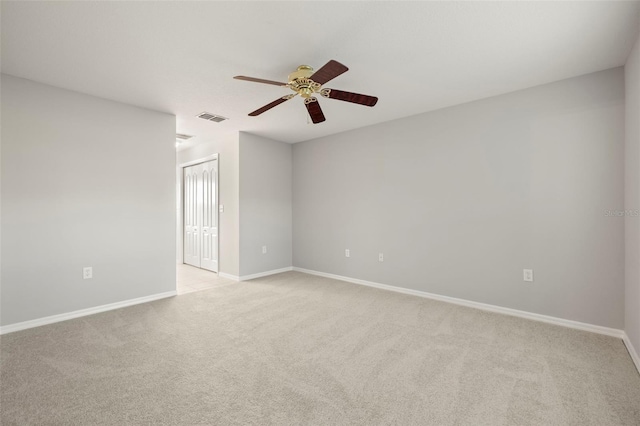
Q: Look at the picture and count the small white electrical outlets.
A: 5